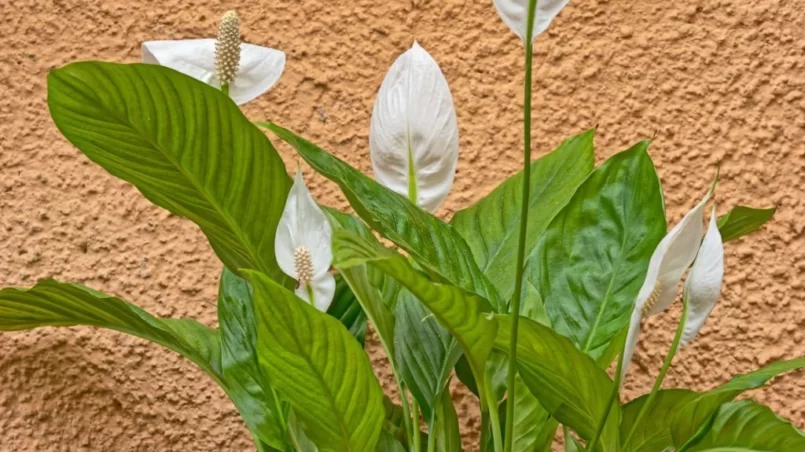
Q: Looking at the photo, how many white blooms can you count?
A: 6